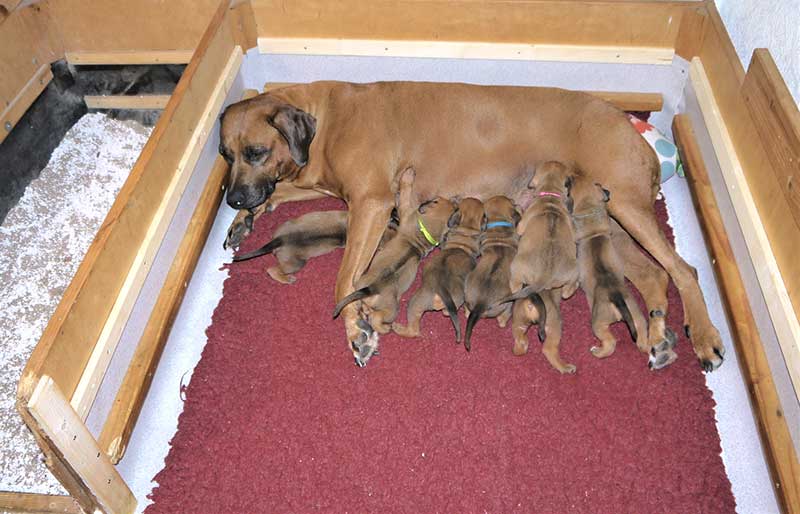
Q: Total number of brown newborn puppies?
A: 7